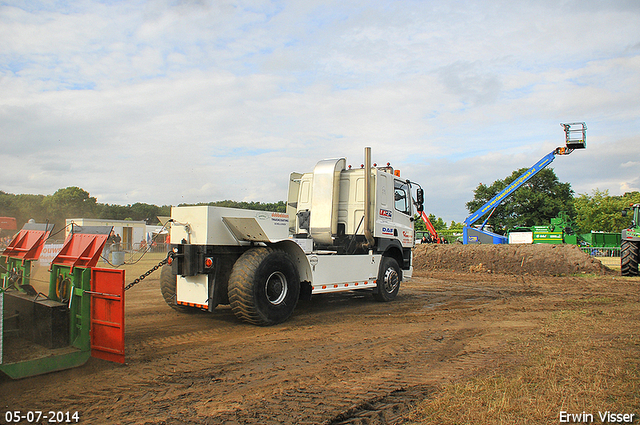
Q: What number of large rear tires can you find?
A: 2